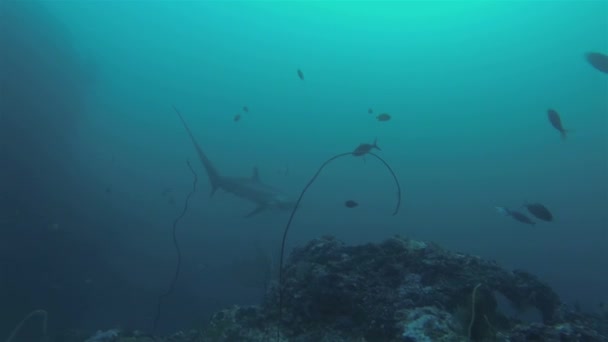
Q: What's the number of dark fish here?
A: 11